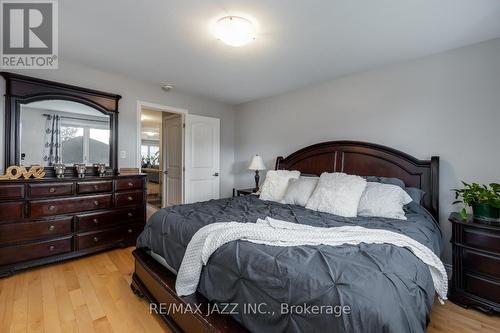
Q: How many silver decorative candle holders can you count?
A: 3